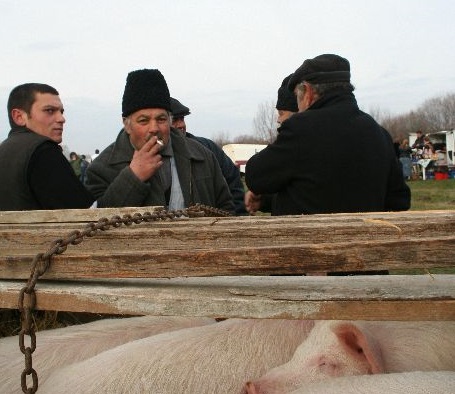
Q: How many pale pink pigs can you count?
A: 4